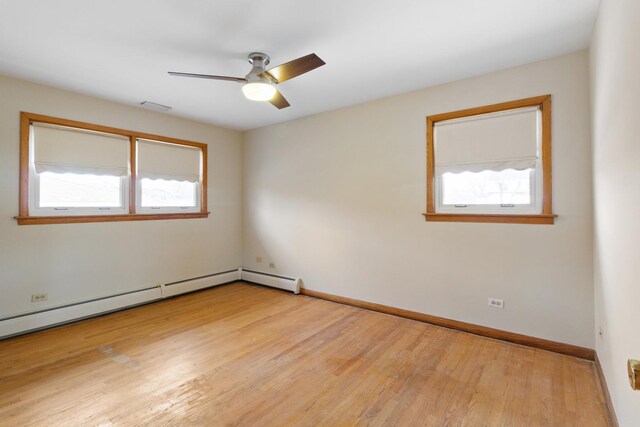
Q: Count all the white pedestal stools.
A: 0